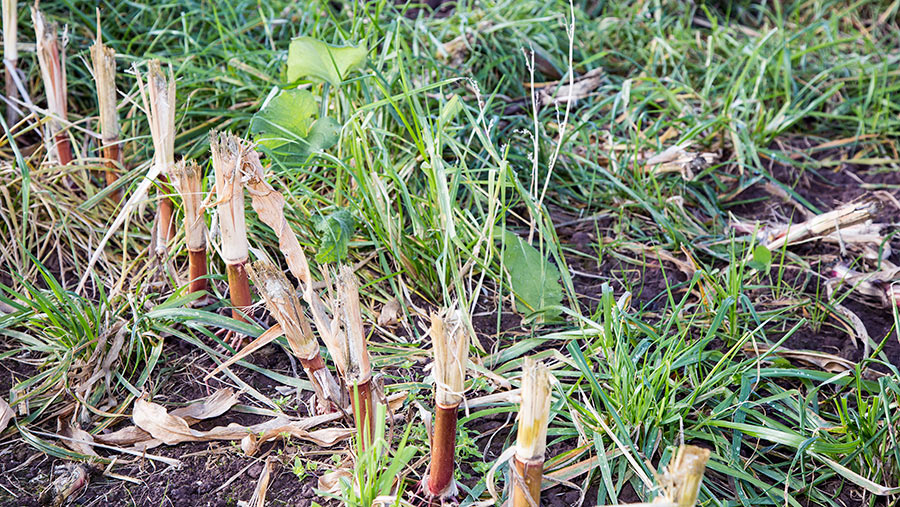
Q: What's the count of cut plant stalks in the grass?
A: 11